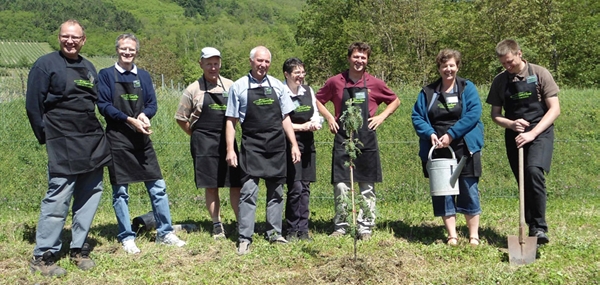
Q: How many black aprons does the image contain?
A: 8